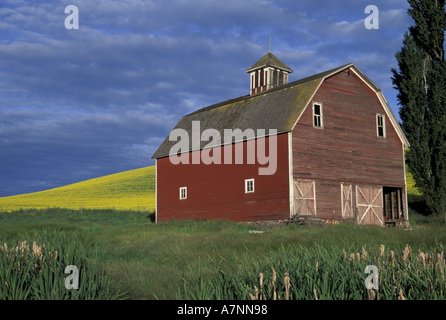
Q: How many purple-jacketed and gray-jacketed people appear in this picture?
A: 0